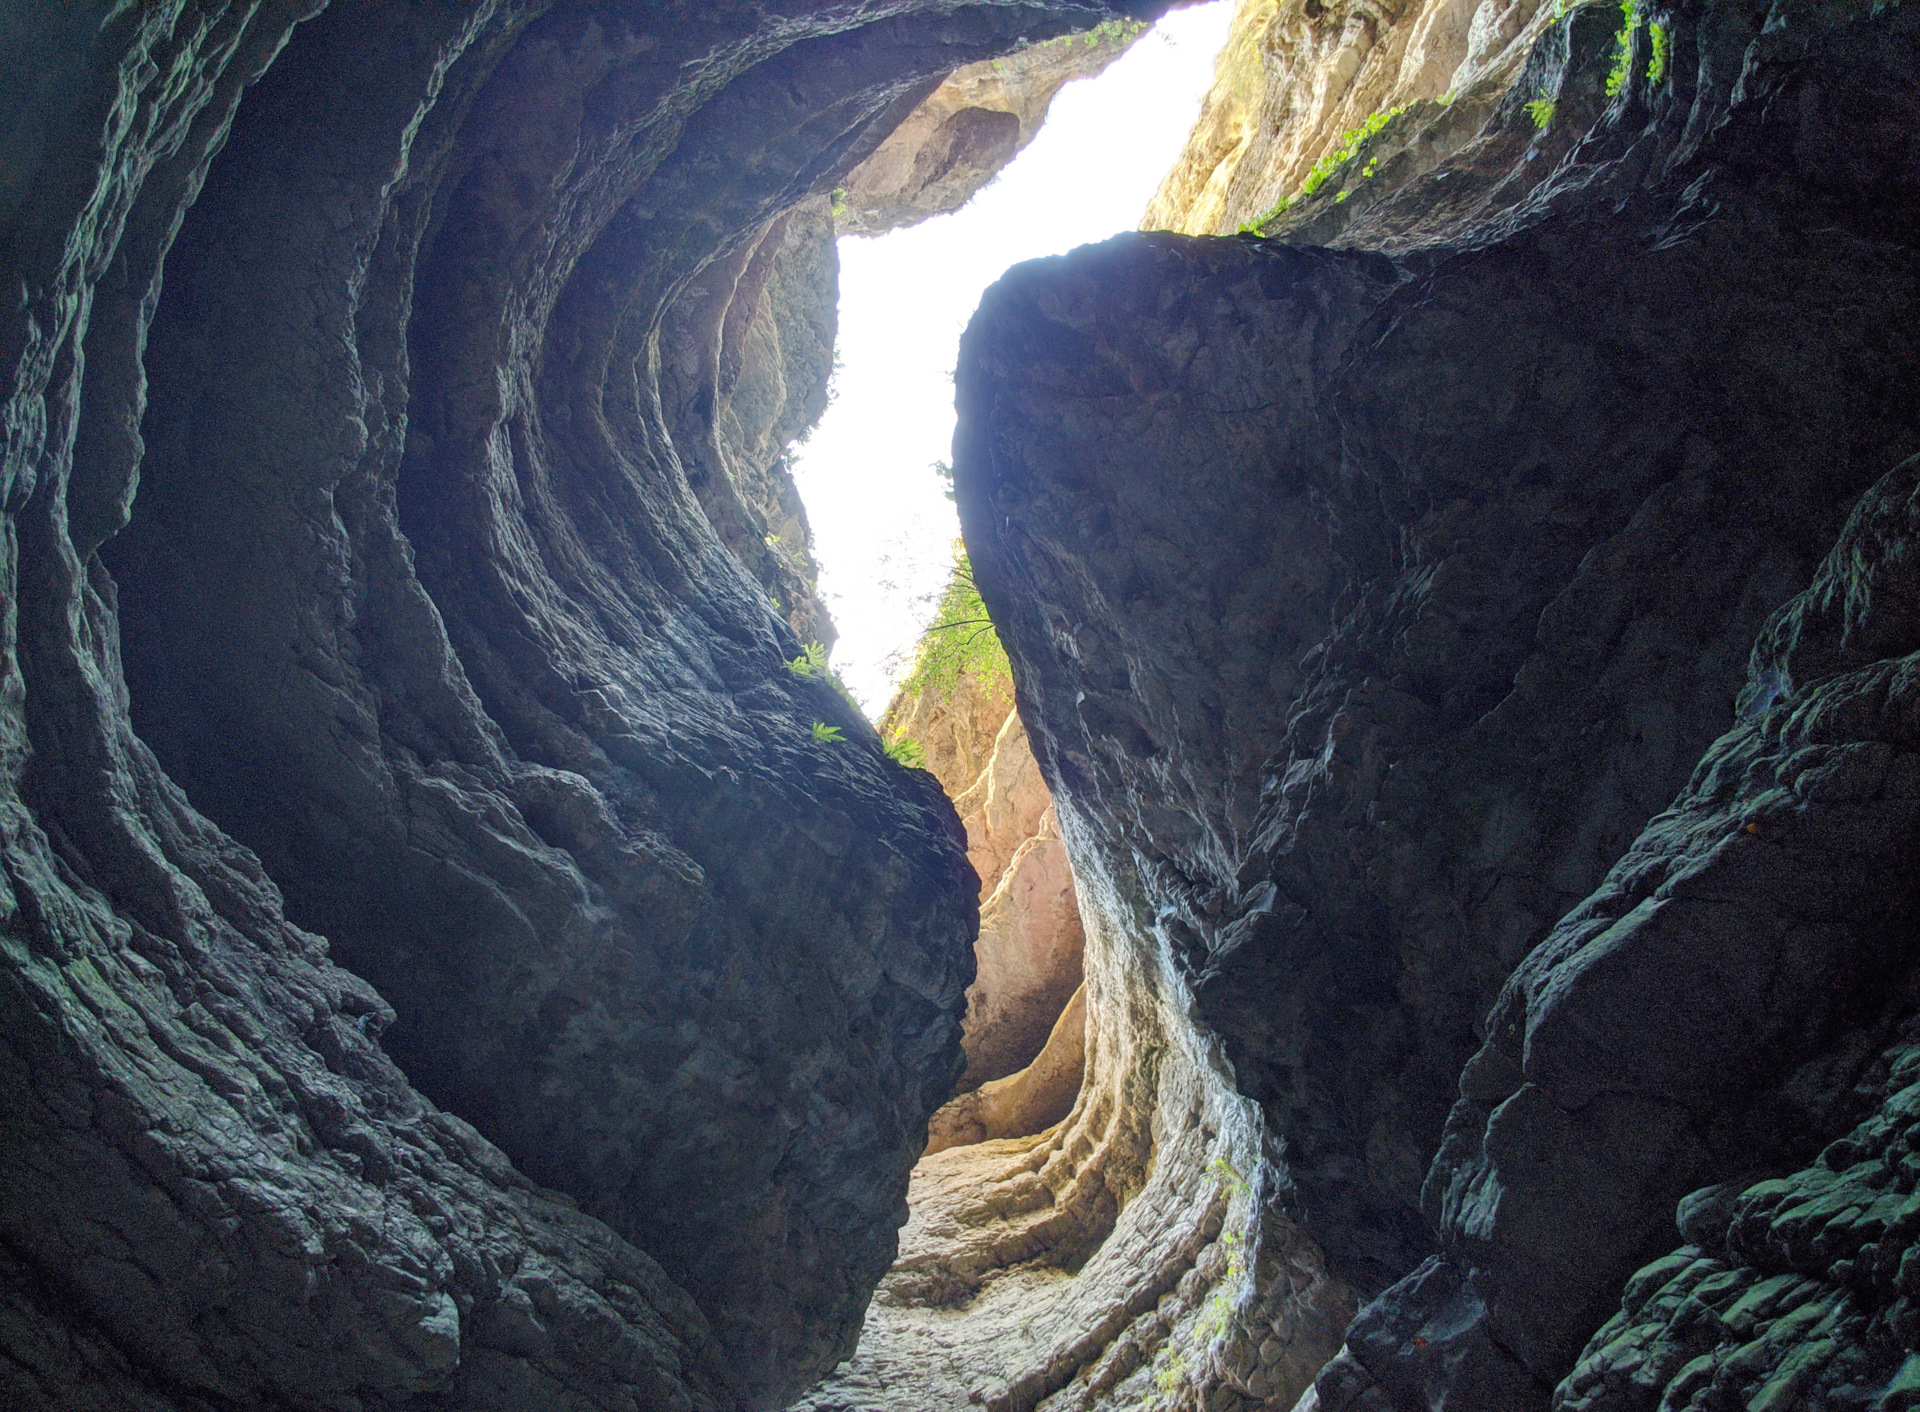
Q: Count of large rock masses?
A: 2